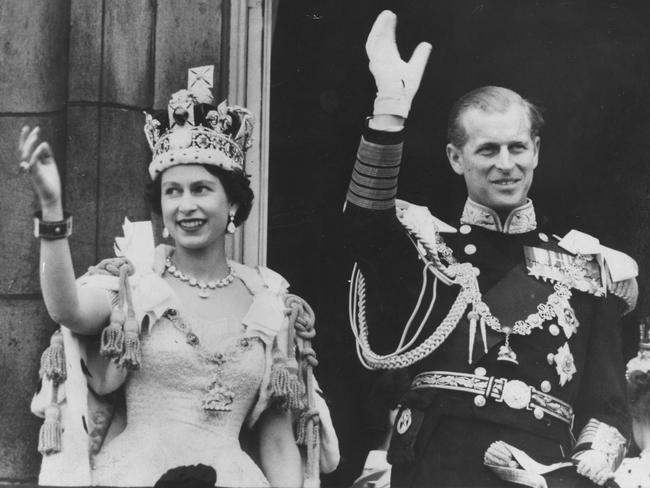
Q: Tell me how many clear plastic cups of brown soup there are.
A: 0